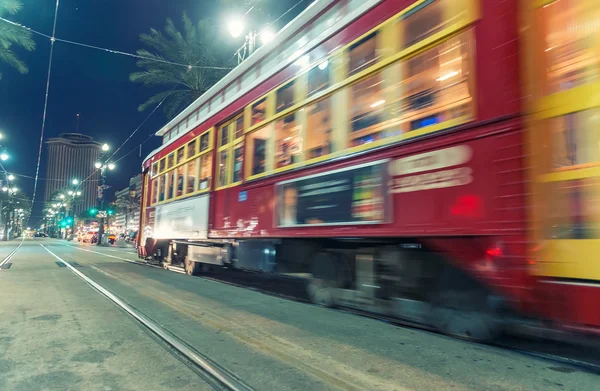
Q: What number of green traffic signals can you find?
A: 4